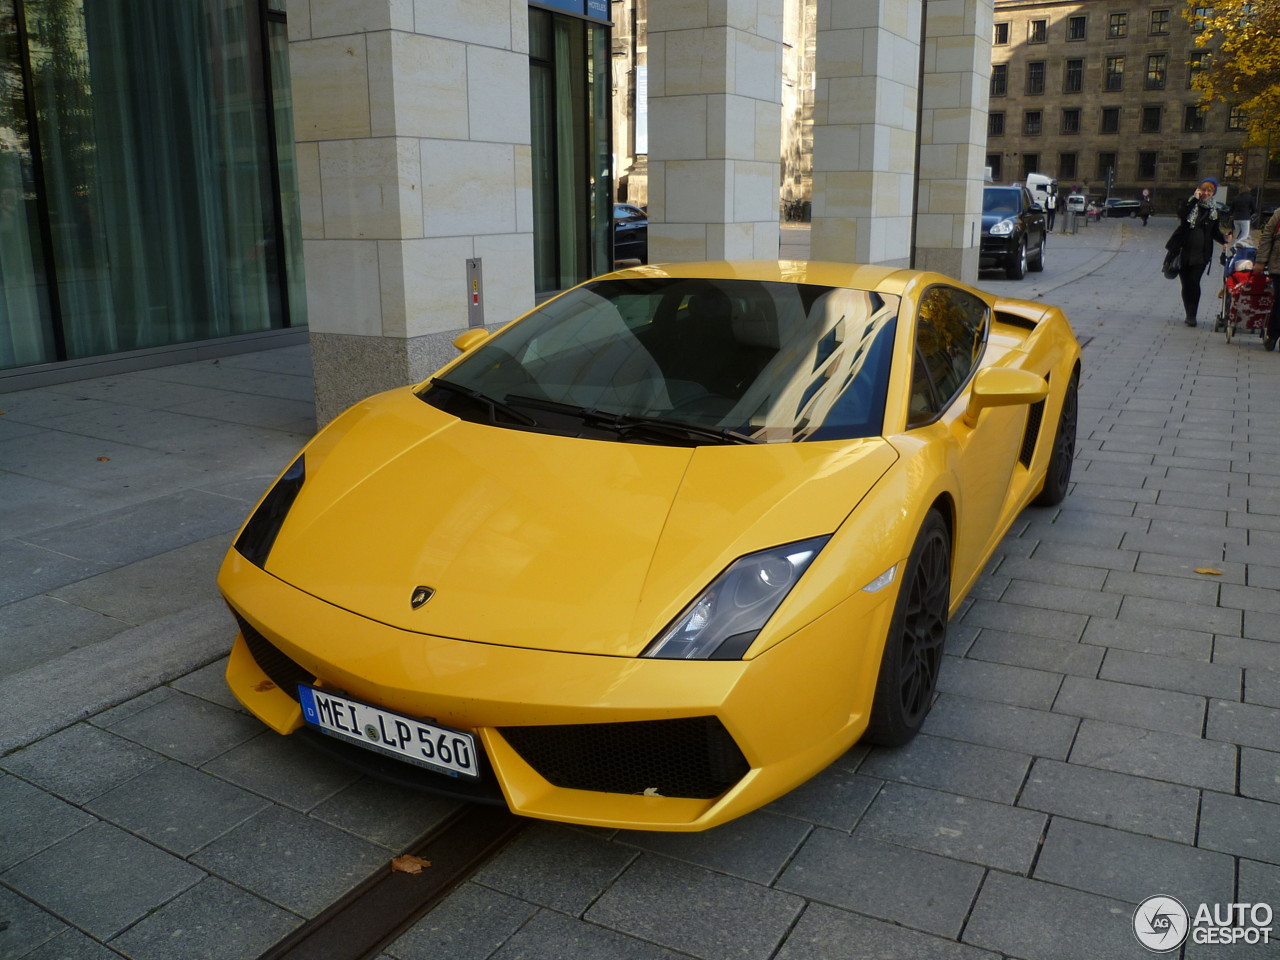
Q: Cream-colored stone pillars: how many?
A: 4